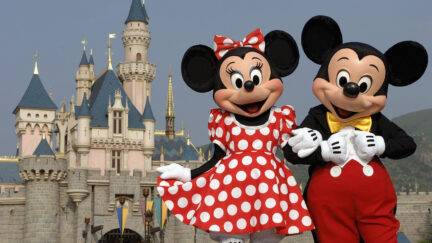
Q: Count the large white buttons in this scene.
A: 2